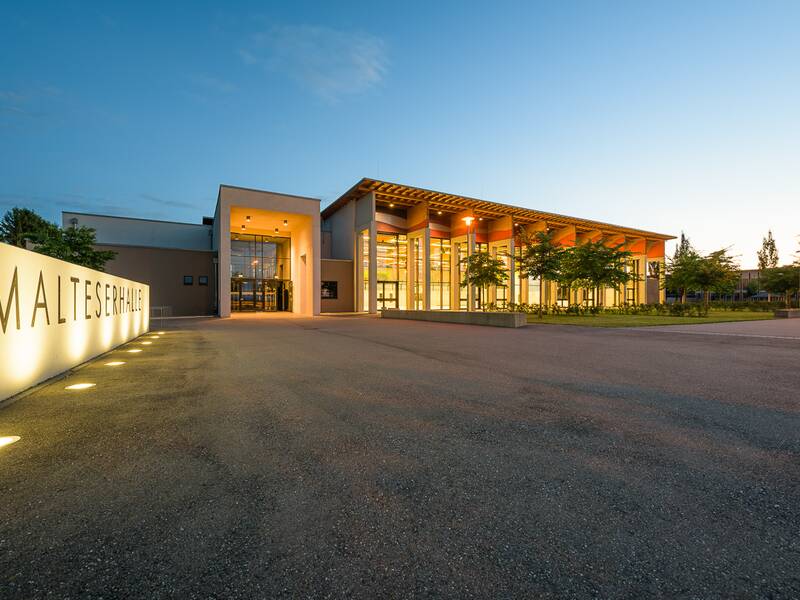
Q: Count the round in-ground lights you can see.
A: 7